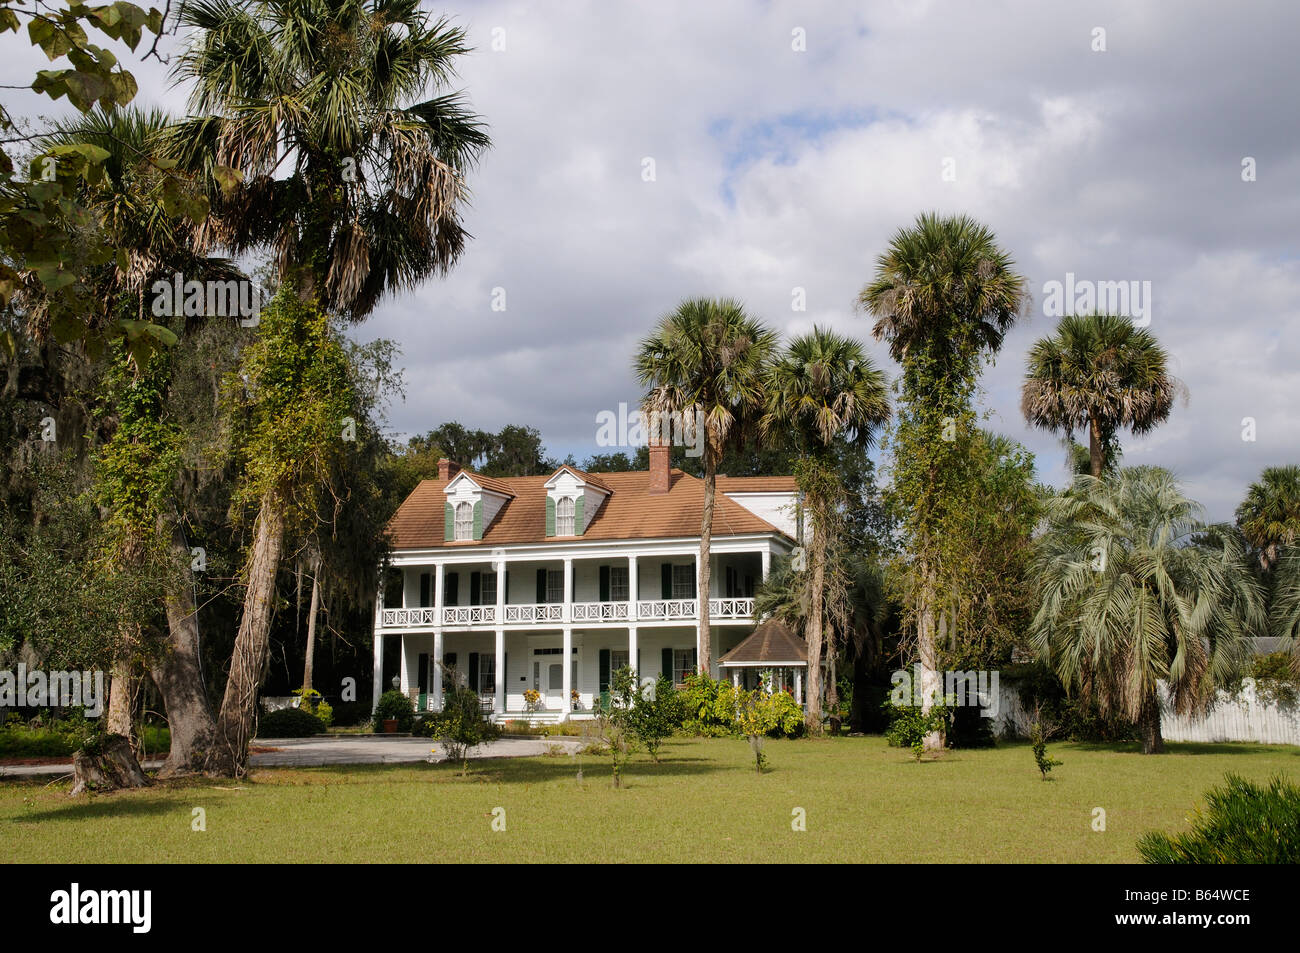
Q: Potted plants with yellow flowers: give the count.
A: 2